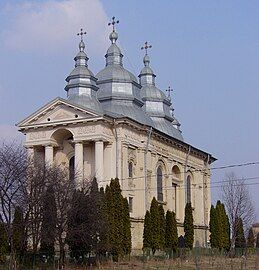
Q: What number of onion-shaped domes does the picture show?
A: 4